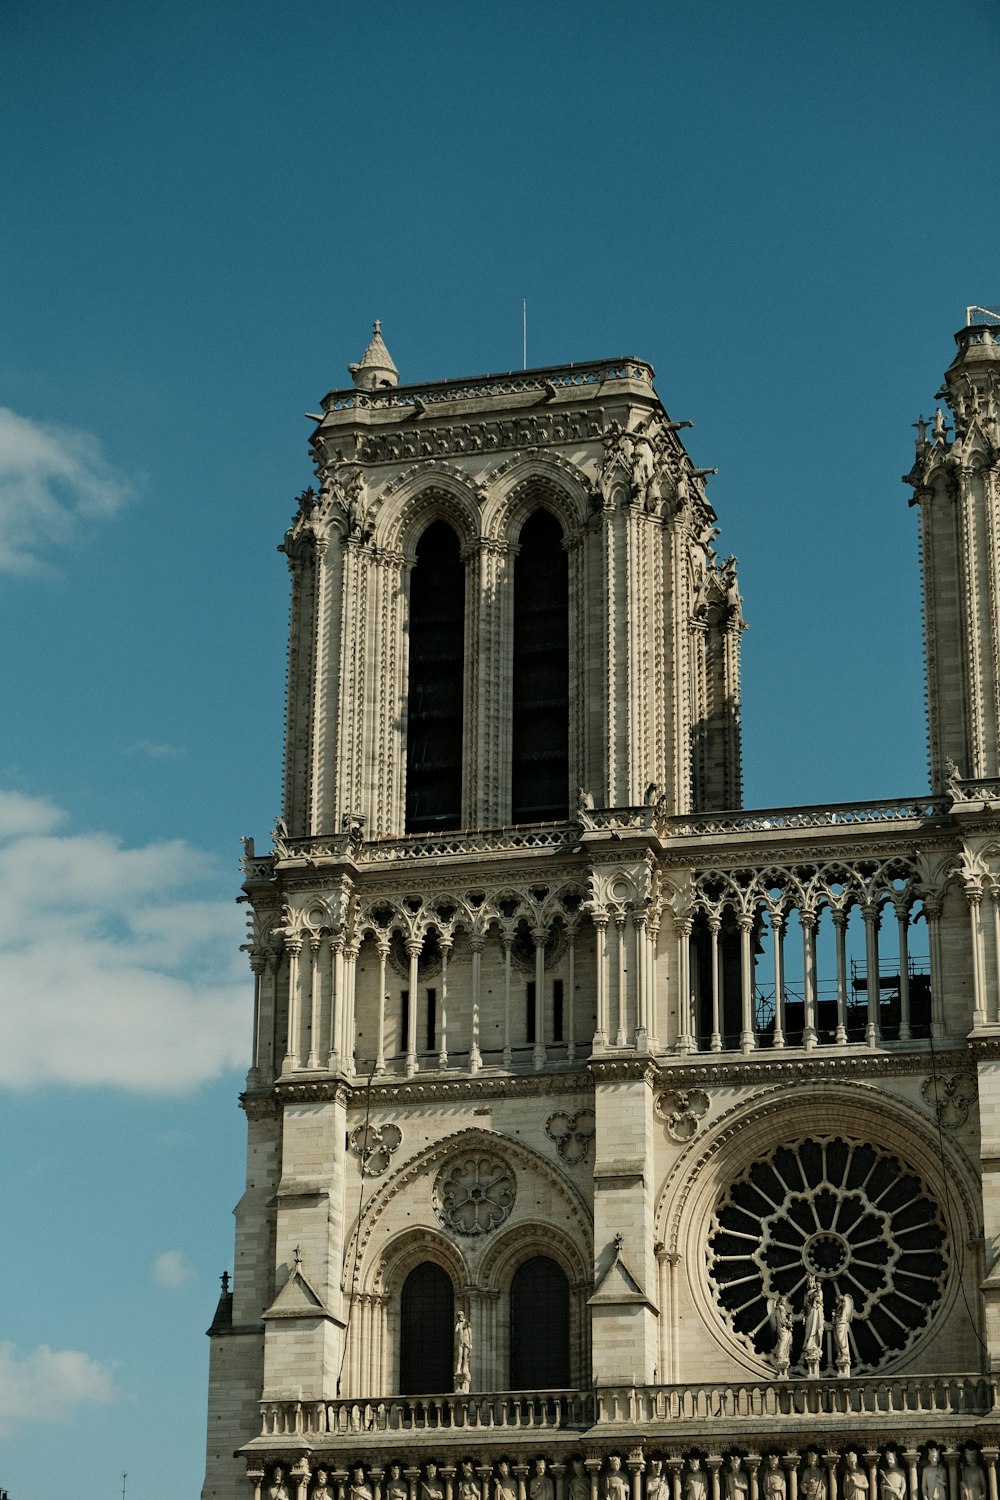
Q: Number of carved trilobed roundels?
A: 4